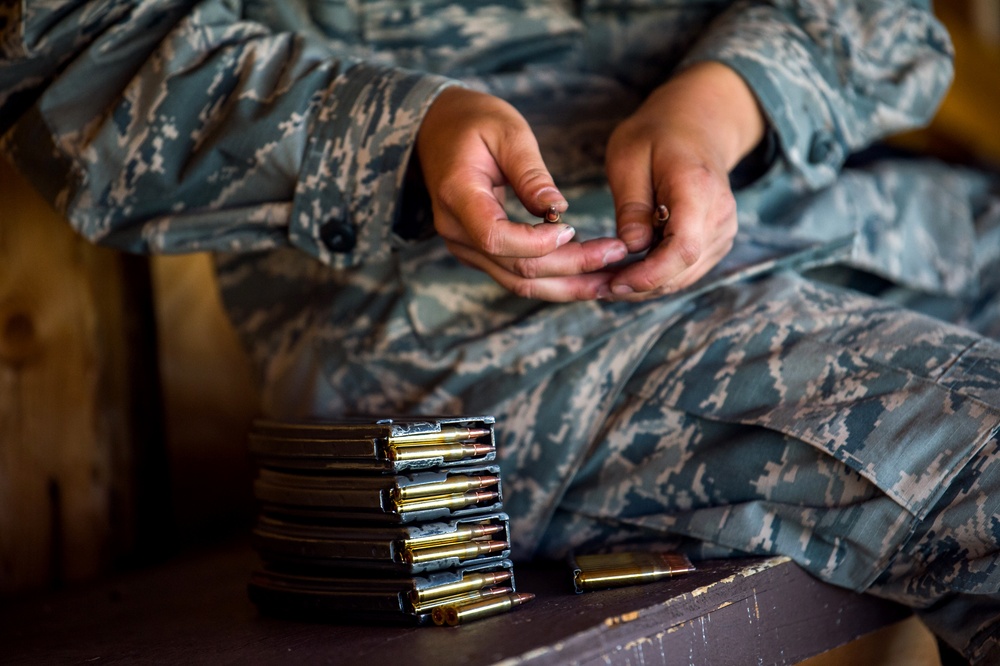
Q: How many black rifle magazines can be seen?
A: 4